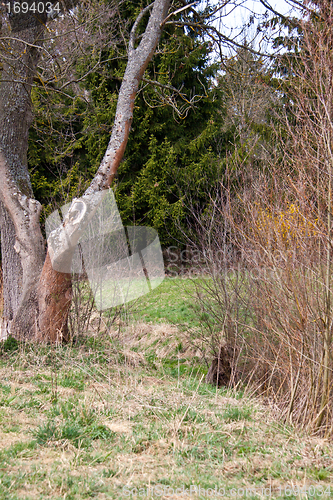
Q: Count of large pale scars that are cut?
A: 1